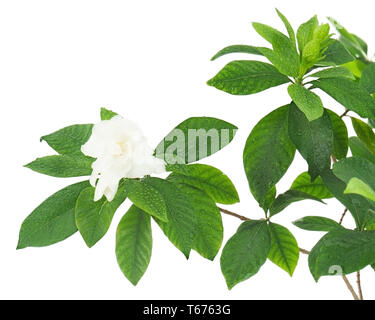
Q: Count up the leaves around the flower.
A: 11